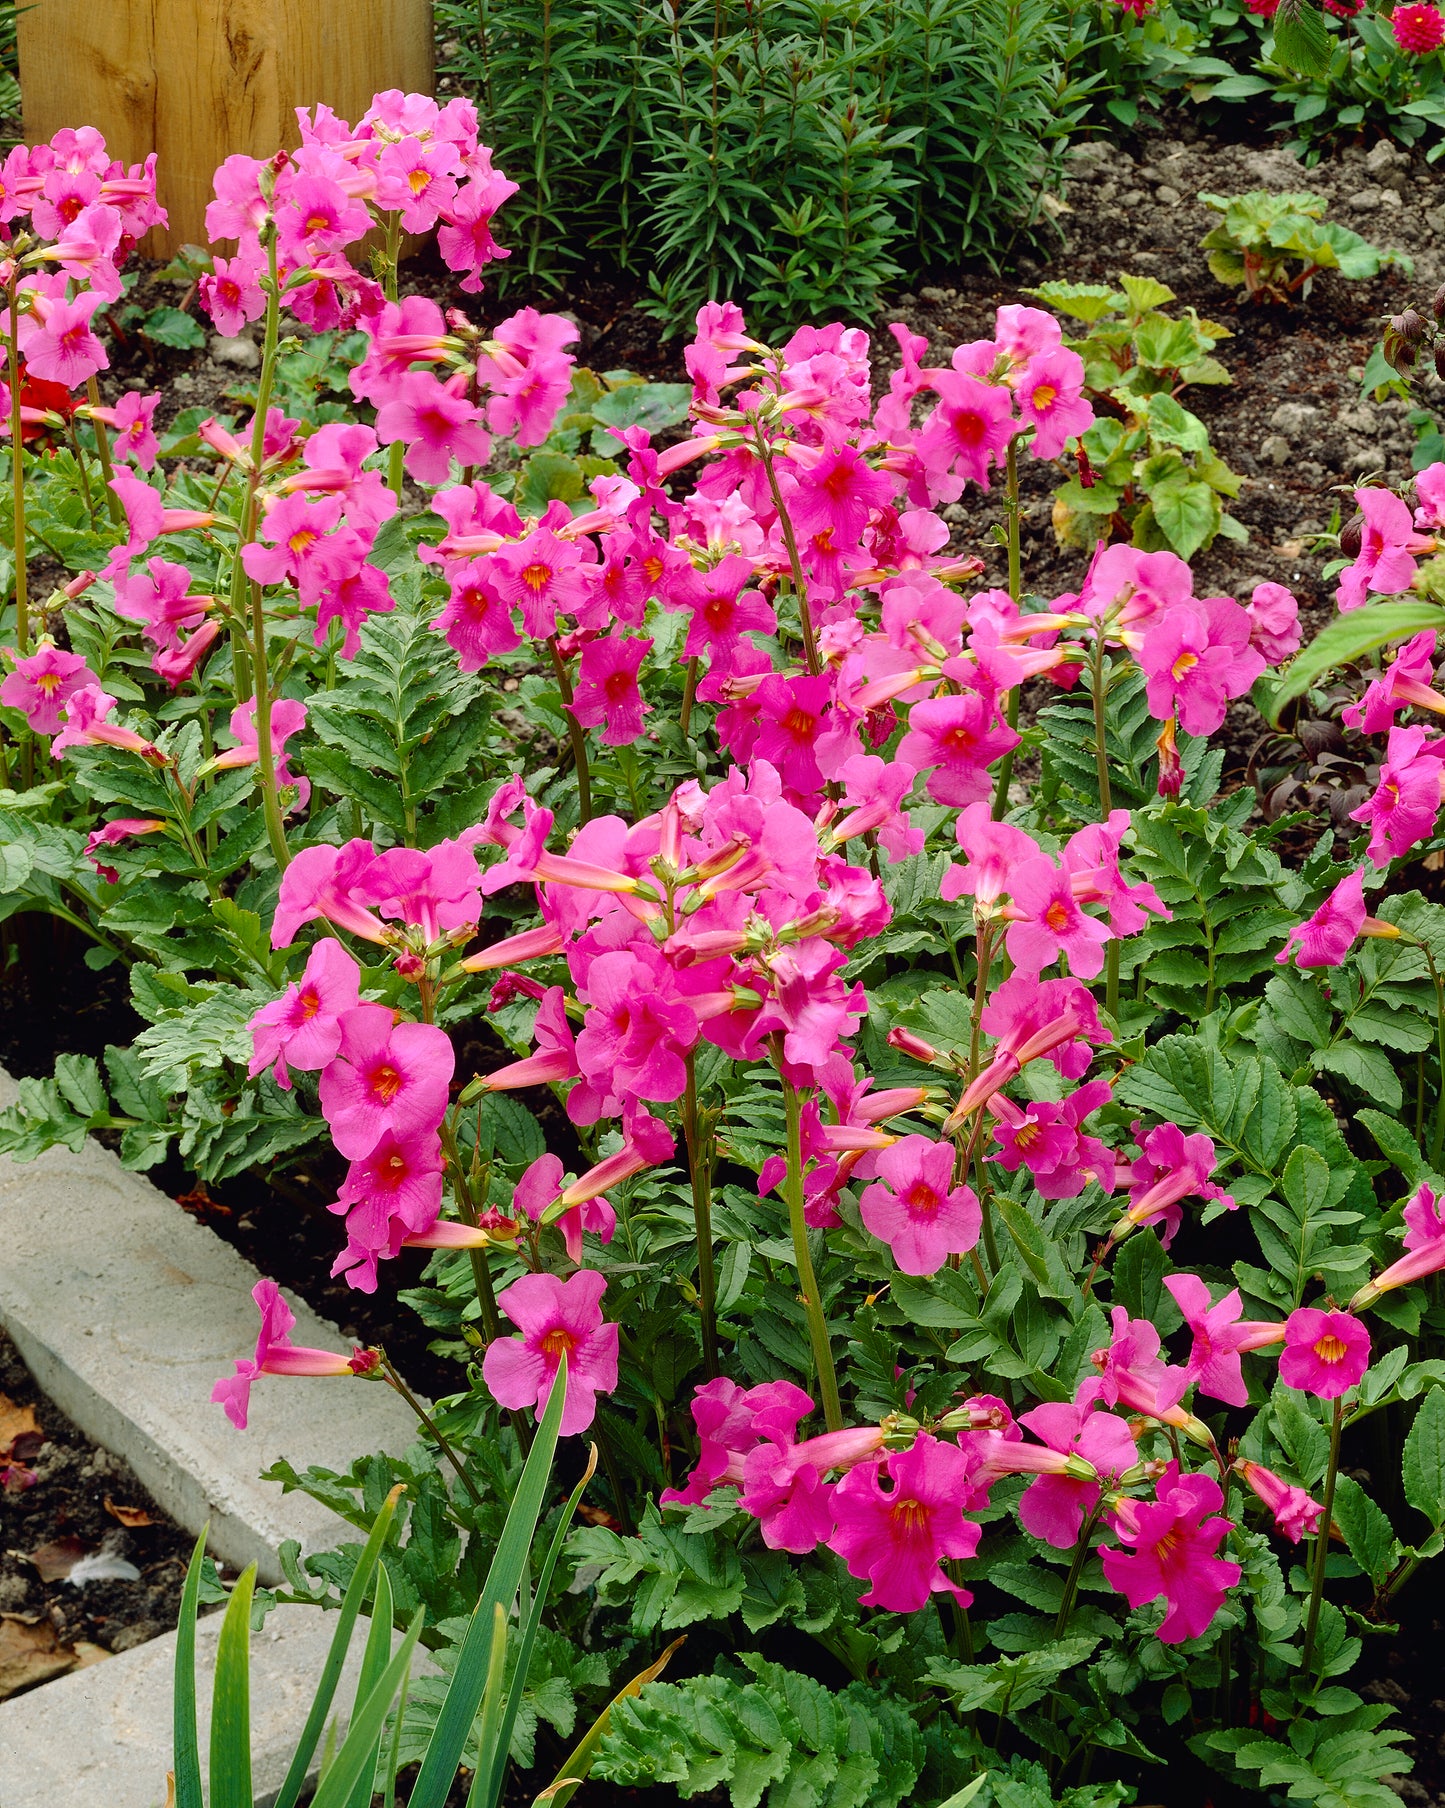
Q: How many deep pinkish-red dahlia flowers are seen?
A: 4